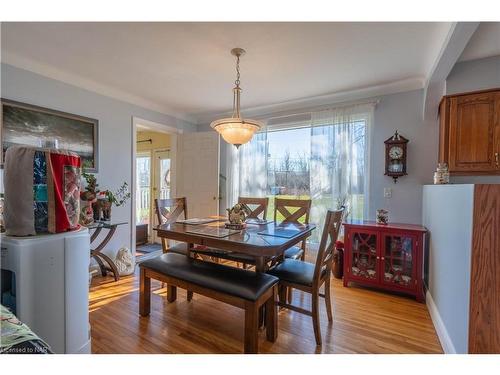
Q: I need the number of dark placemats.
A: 4